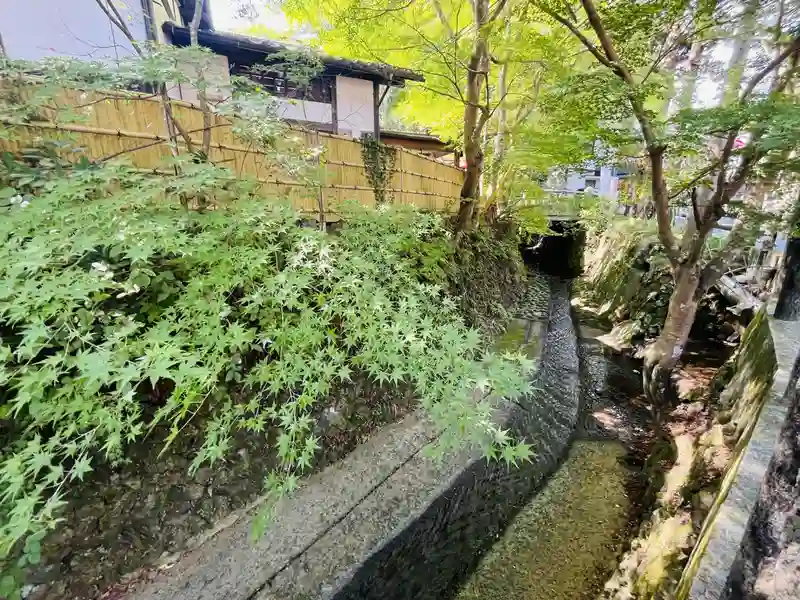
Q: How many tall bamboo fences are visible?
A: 1